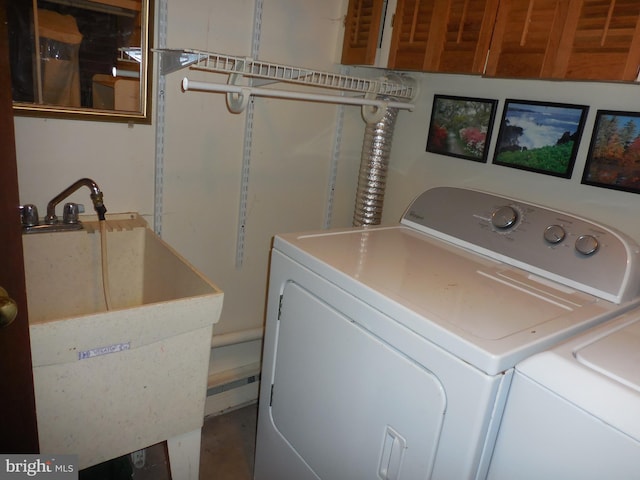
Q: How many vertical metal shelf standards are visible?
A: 3